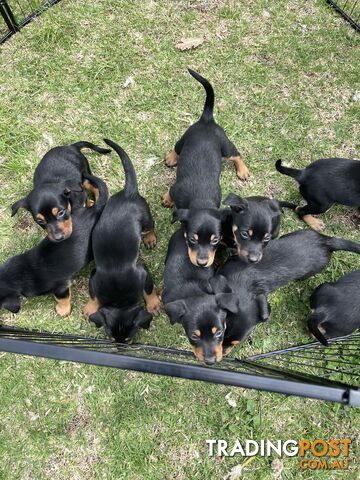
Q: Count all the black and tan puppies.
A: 9